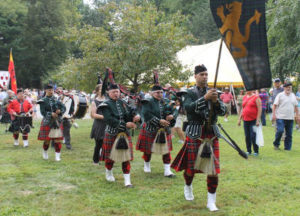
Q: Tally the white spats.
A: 10